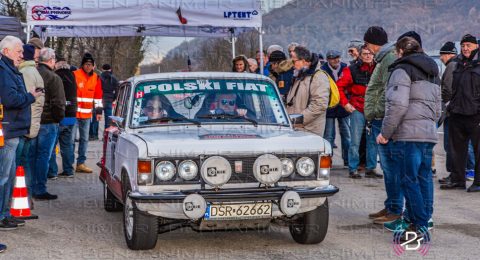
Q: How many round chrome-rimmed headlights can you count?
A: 4